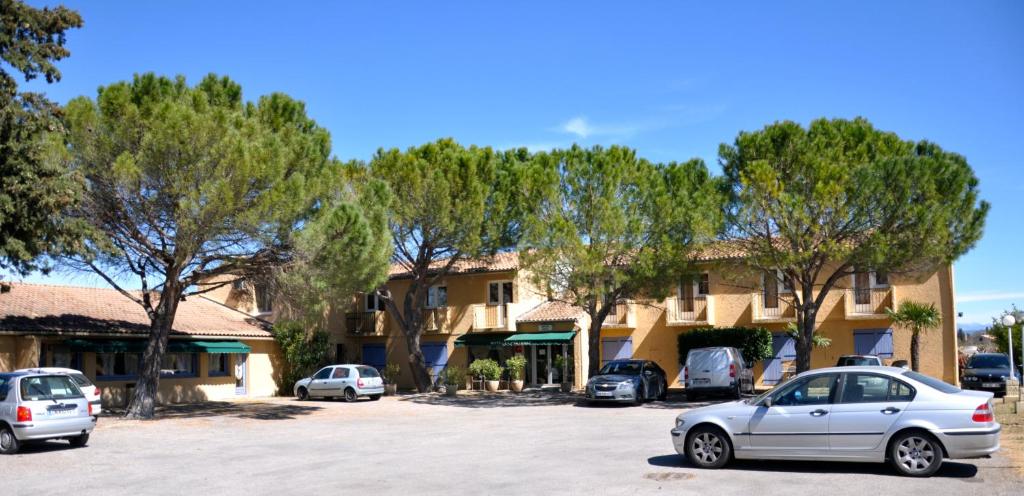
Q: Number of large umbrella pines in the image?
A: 4